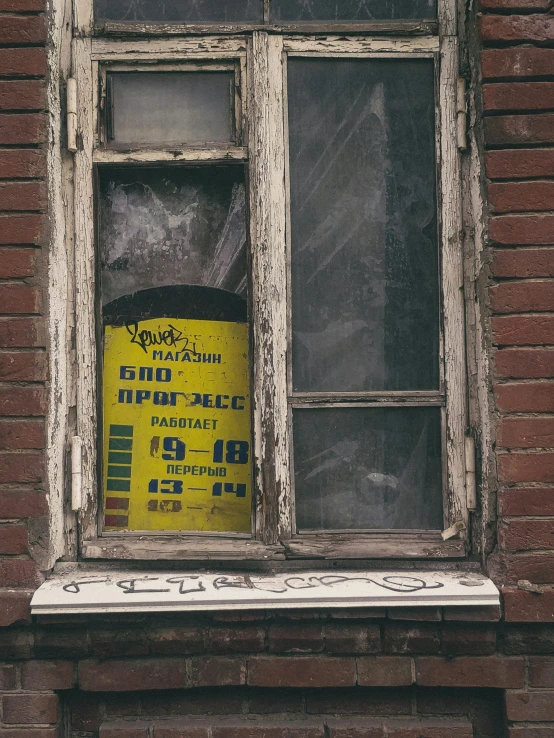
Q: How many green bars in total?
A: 5